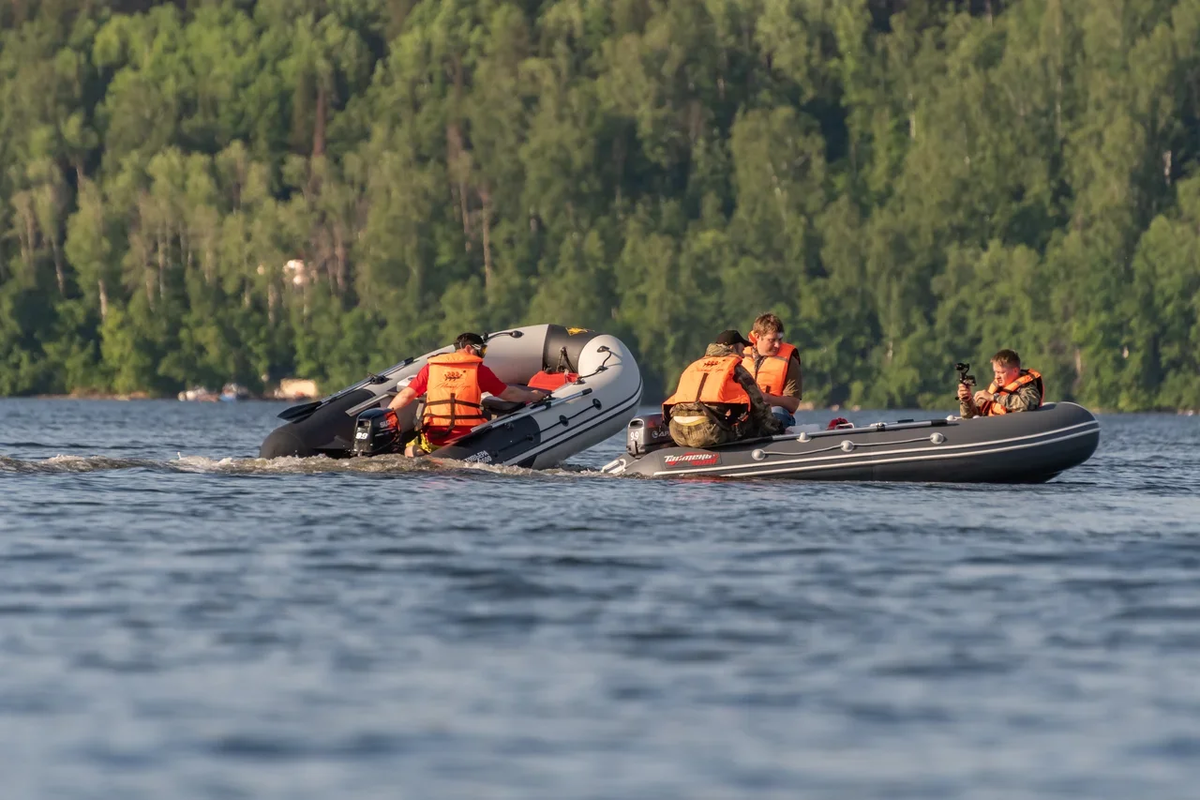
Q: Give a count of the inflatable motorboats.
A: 2